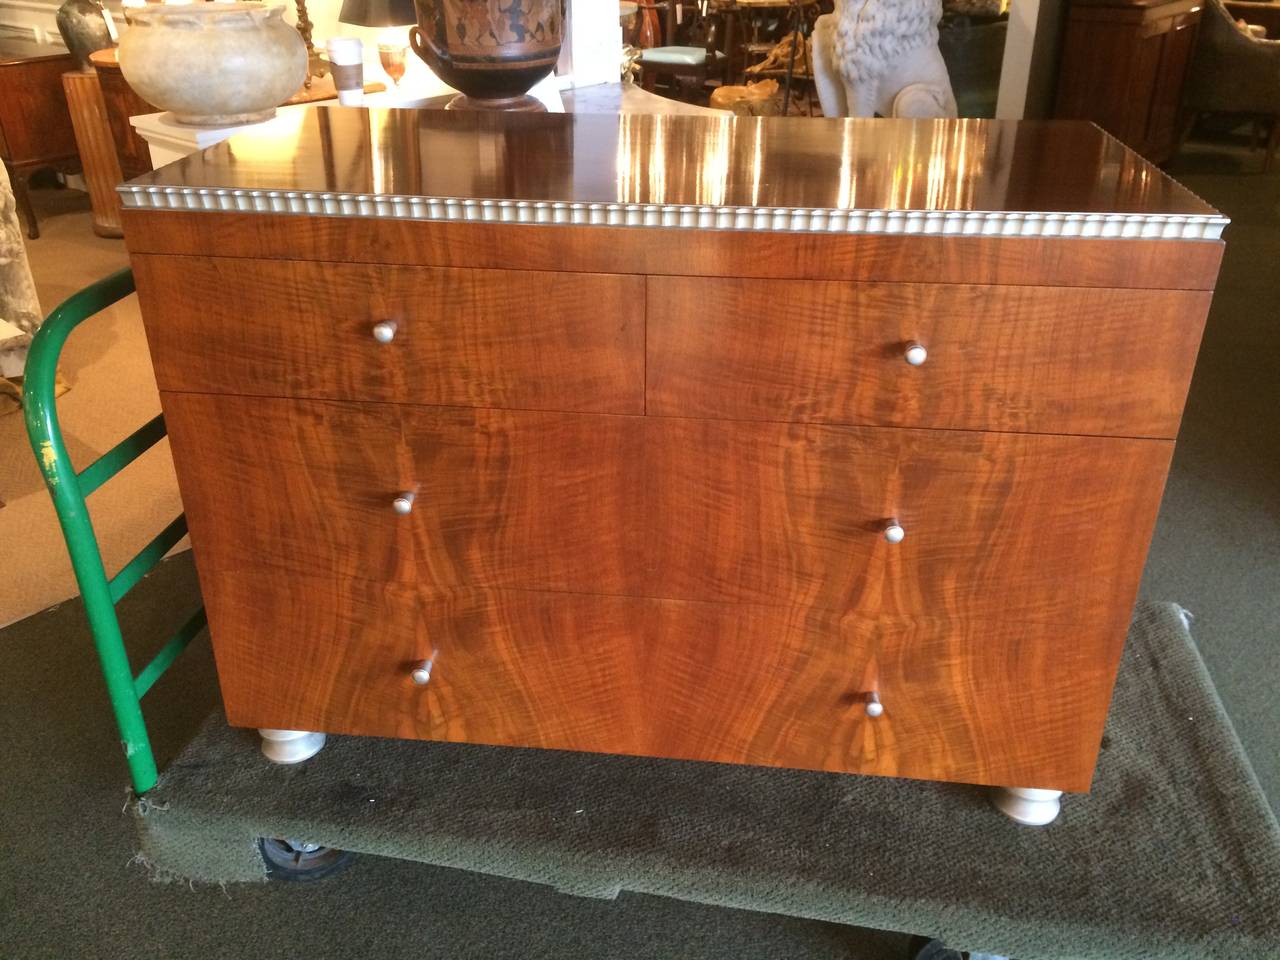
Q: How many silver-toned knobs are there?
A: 6